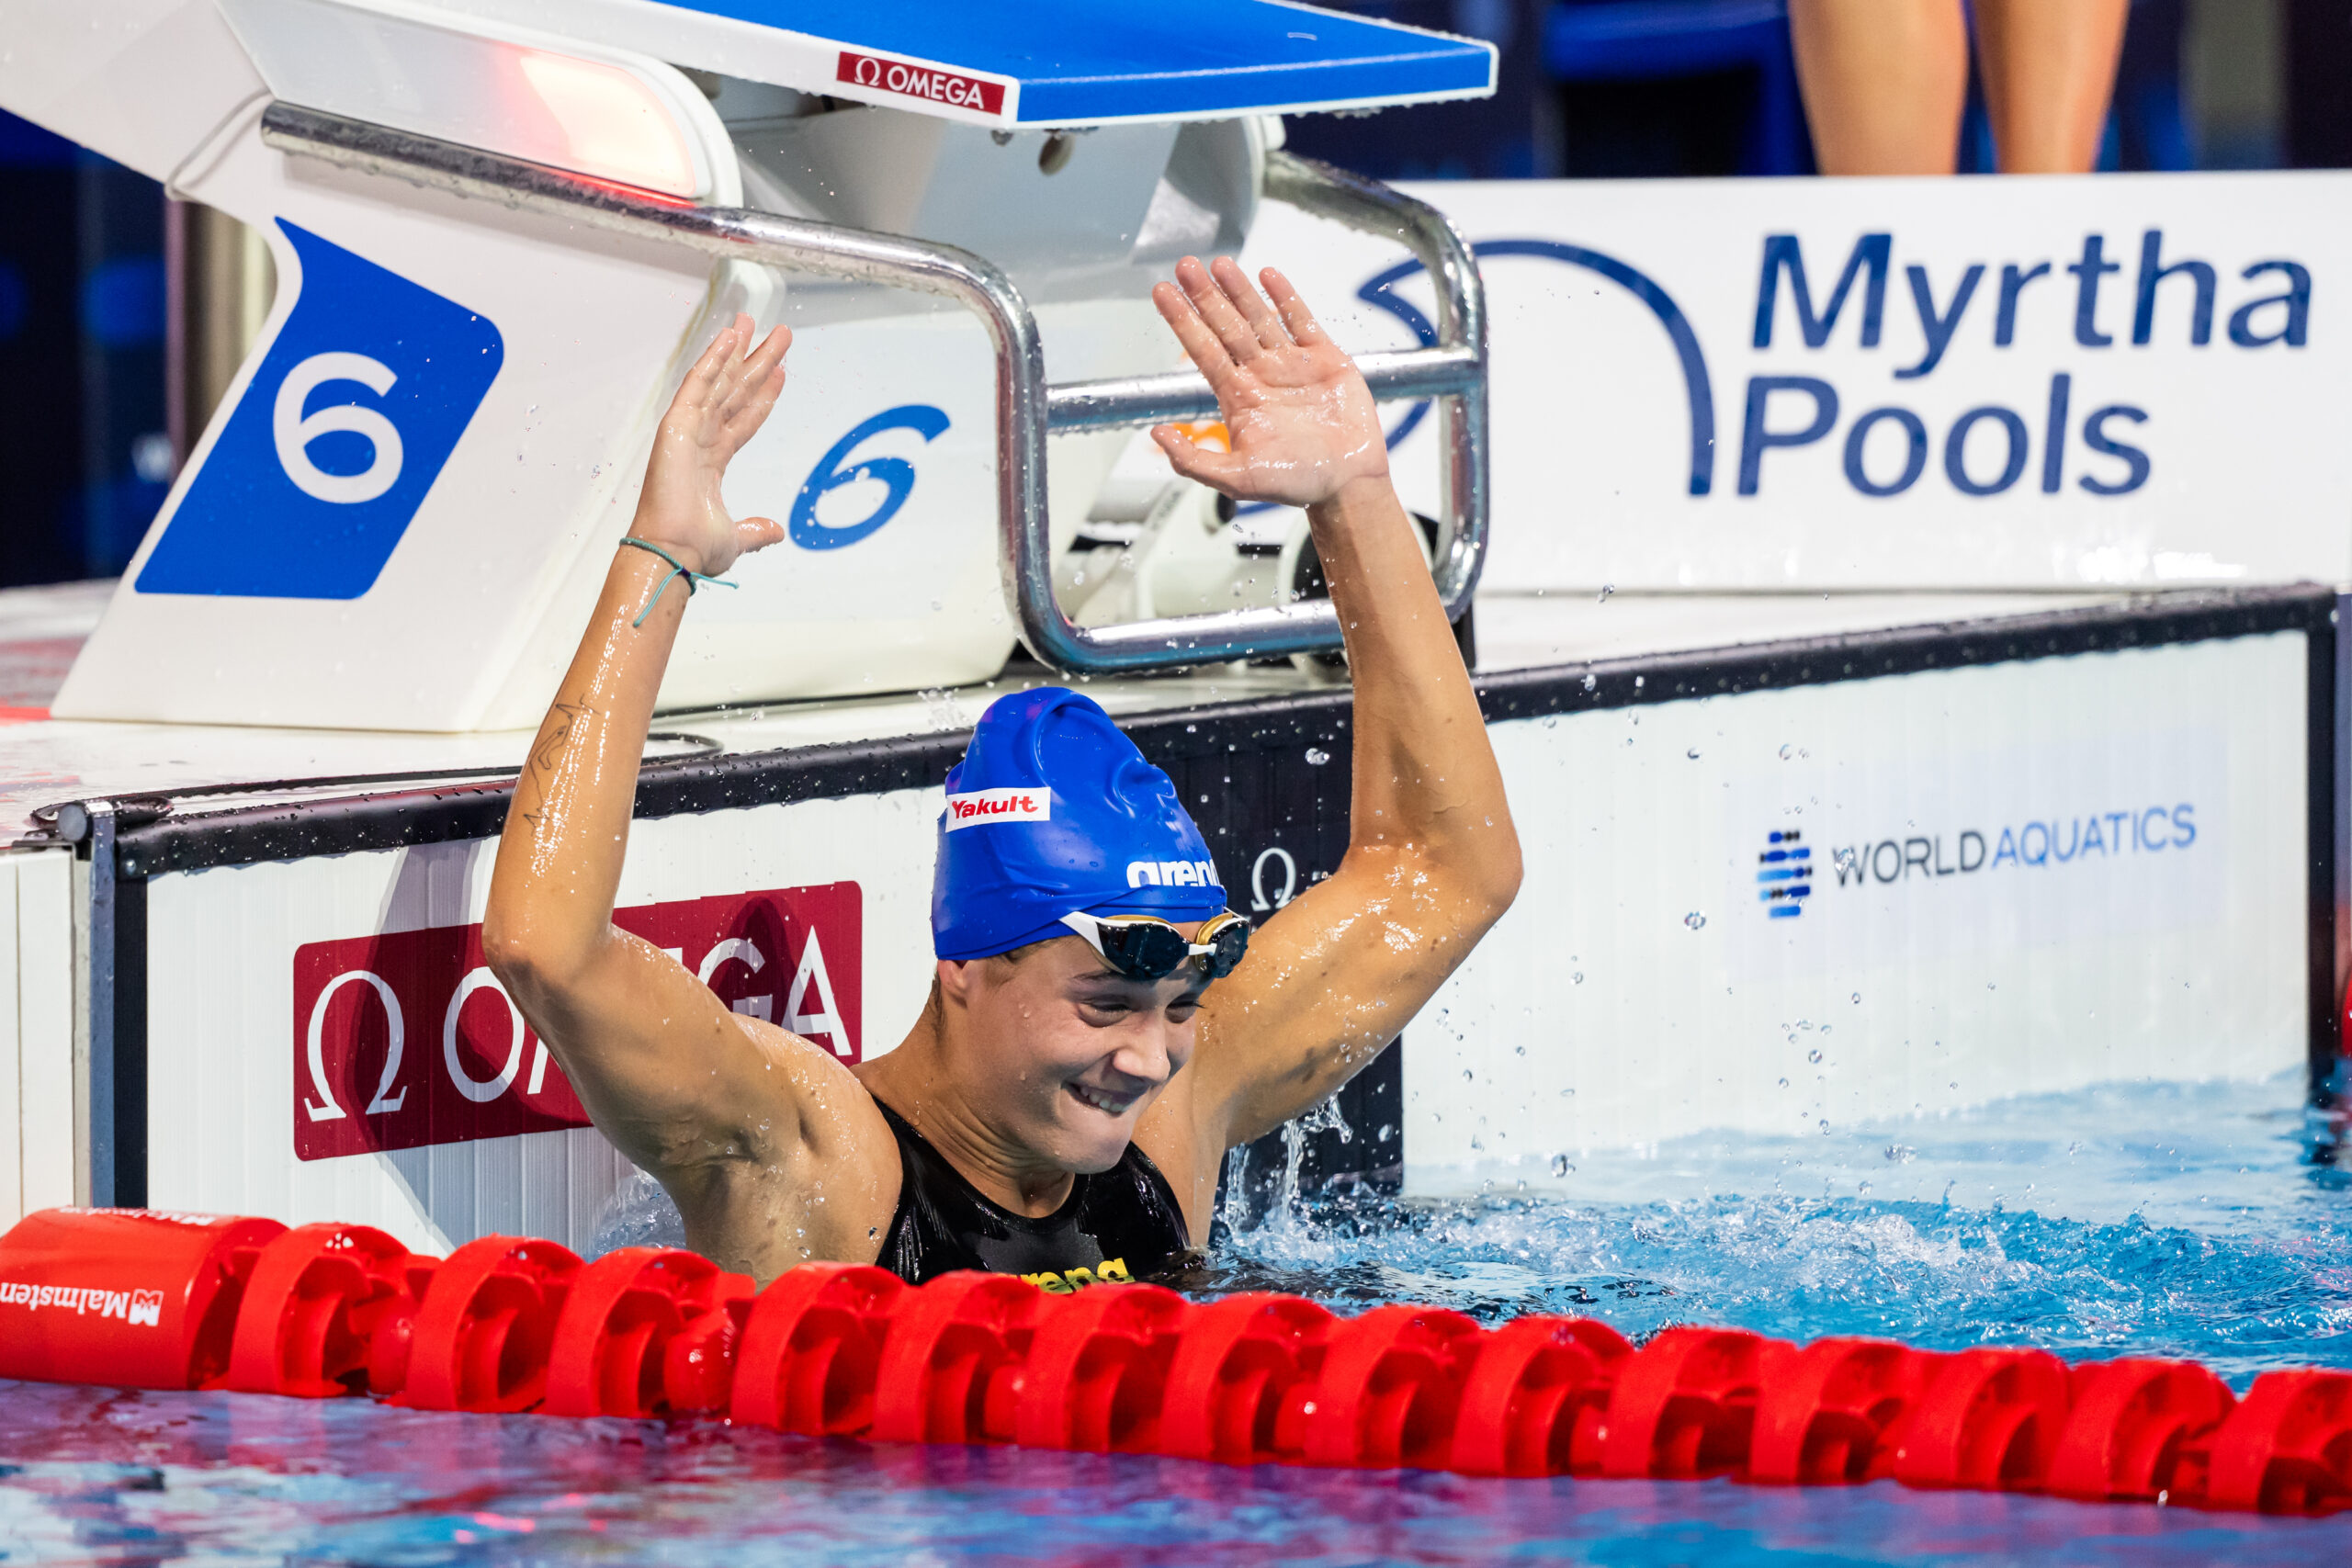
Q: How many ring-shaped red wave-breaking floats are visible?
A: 14